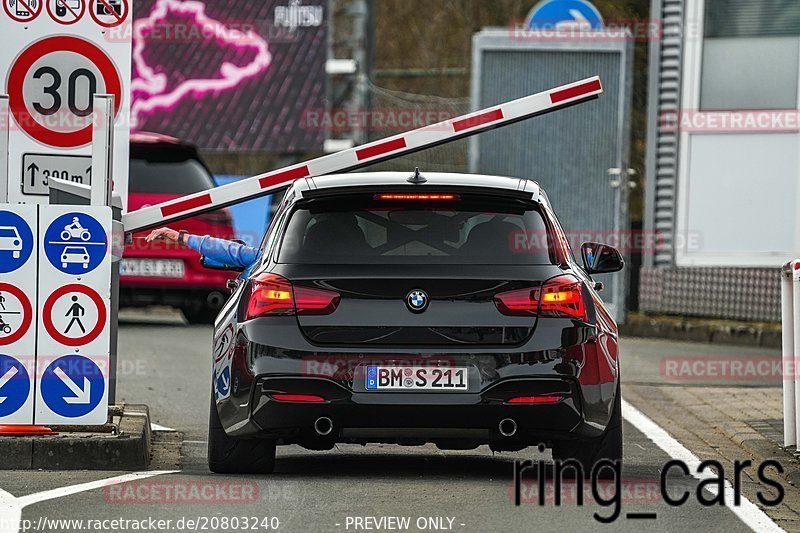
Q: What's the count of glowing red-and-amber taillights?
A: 2